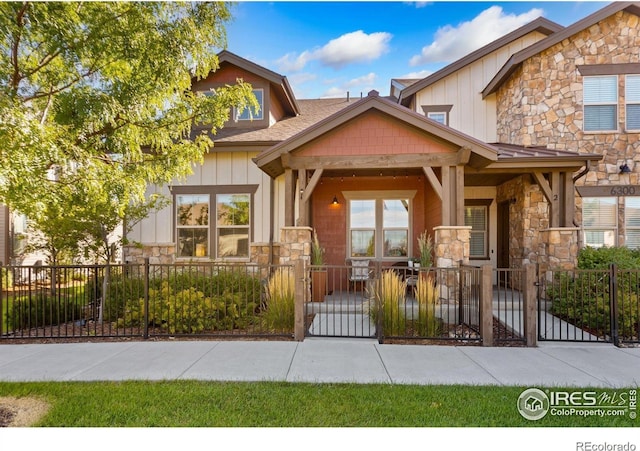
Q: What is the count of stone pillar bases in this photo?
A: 3